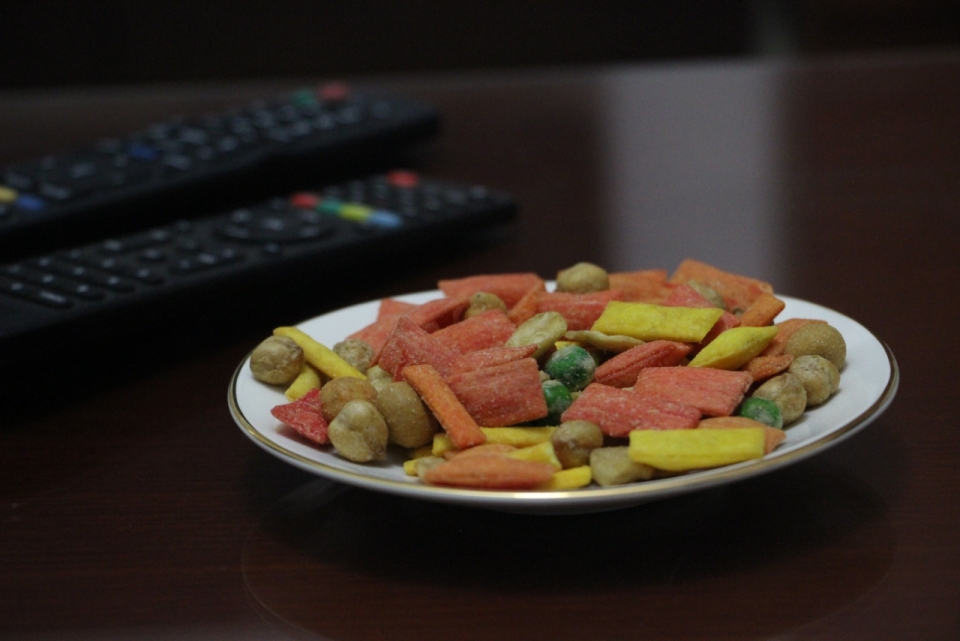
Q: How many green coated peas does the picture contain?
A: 3